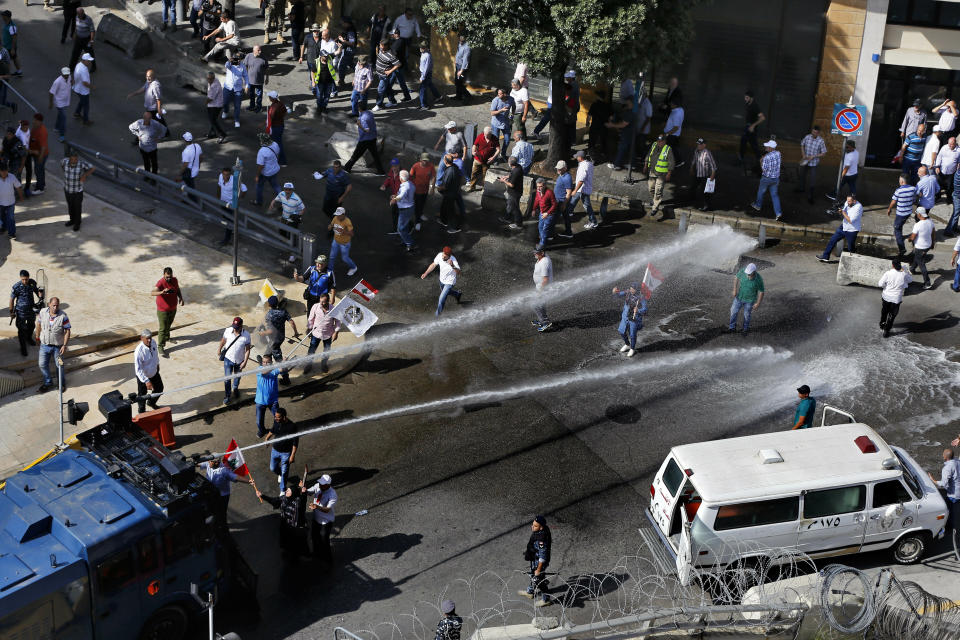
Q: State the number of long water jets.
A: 2